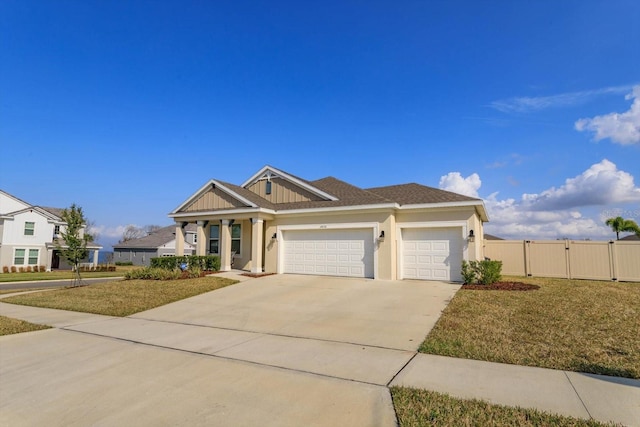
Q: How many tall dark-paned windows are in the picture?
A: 2